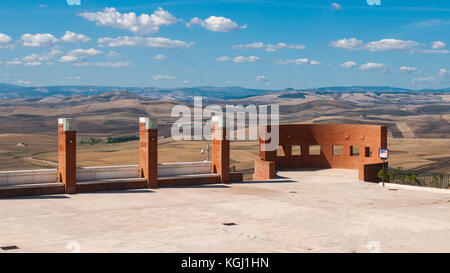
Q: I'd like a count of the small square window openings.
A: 6